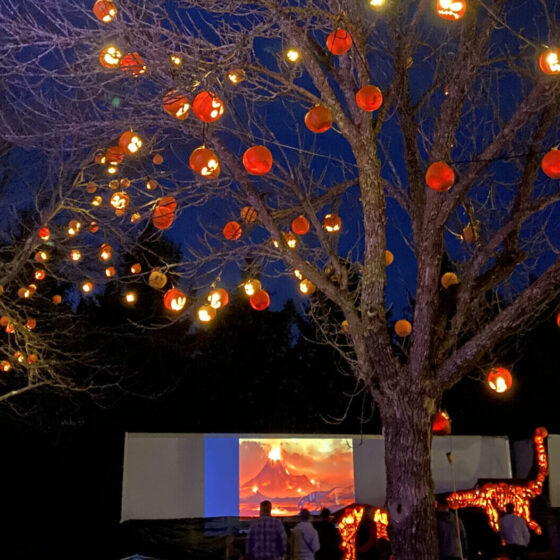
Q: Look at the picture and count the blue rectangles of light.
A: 1